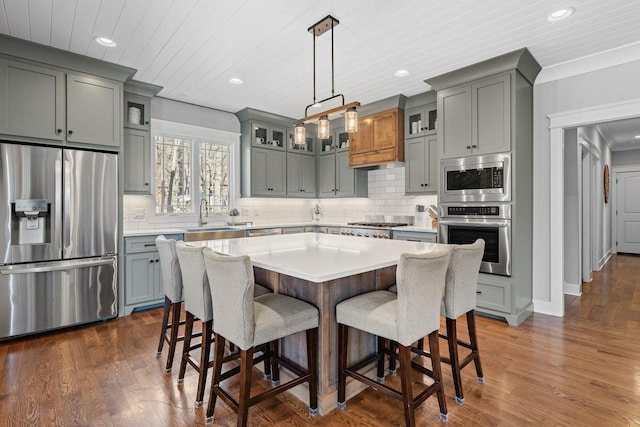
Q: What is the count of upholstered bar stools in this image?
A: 5